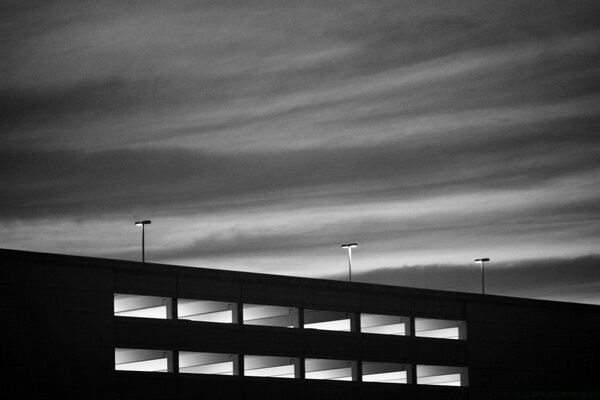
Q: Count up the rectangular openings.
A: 12